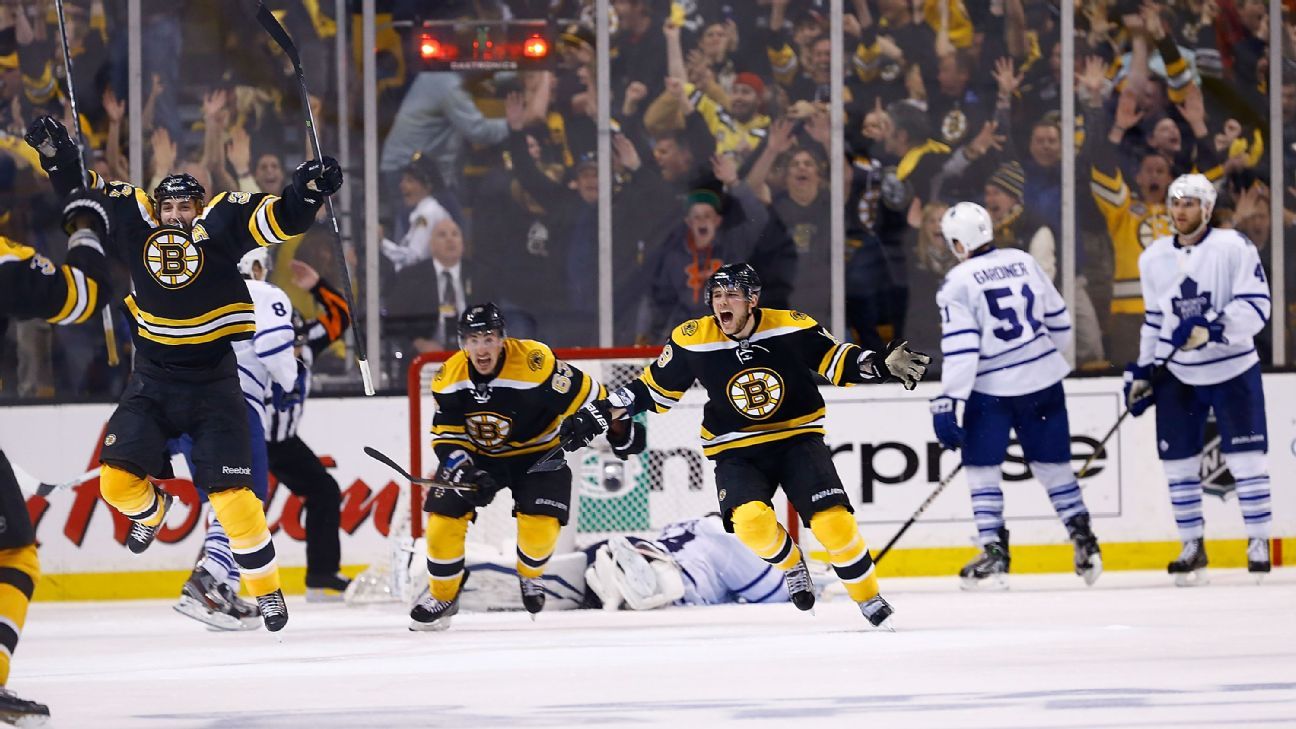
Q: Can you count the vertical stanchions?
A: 7